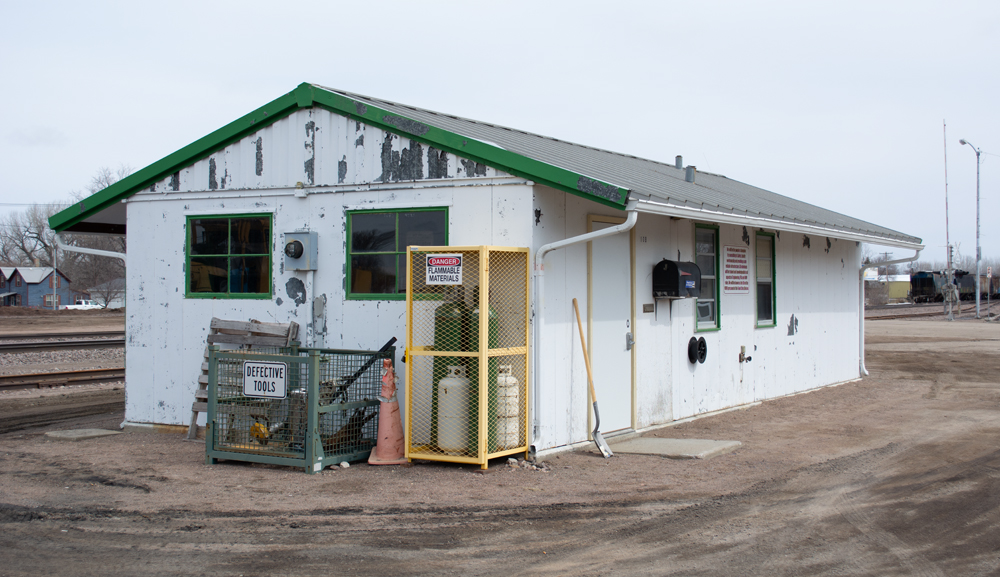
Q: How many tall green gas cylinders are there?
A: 2